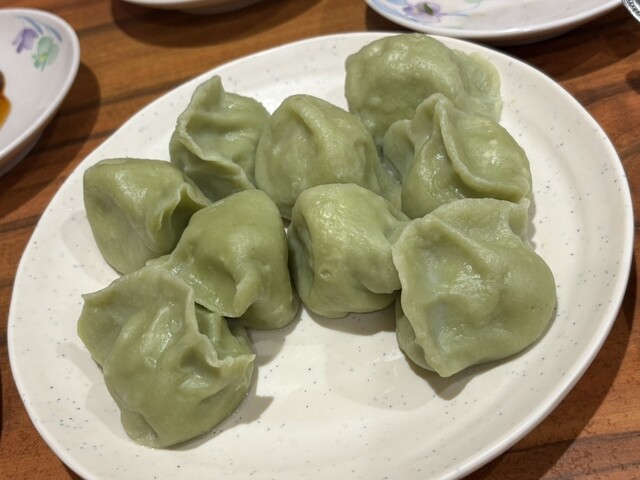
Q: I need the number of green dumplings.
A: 9